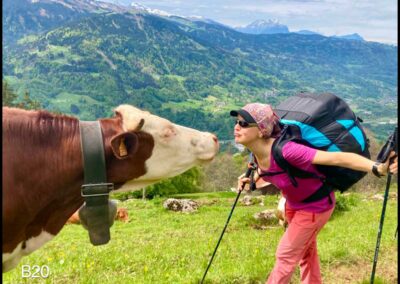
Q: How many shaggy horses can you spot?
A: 0